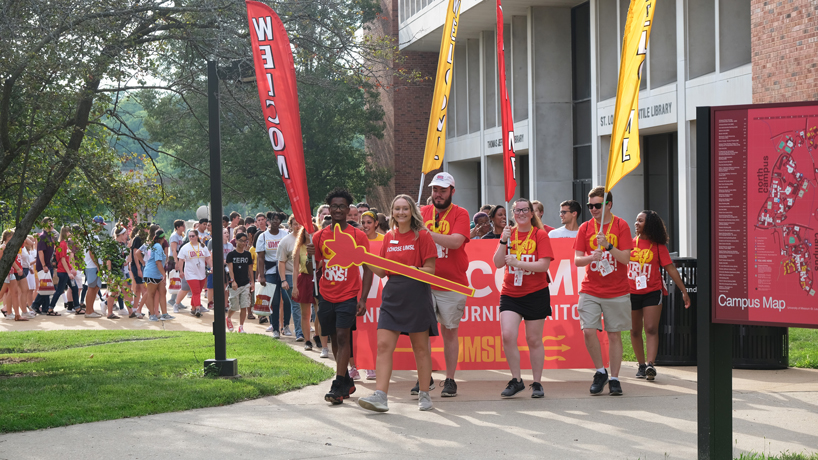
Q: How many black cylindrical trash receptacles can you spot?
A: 2